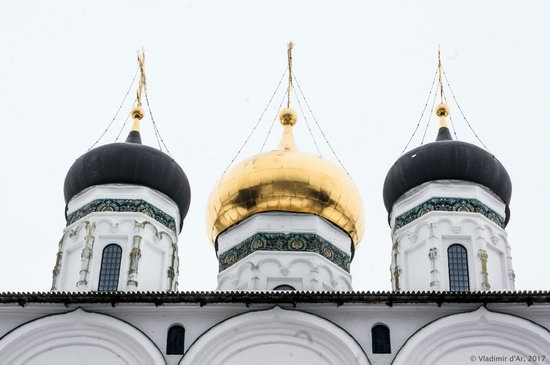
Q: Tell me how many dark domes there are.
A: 2